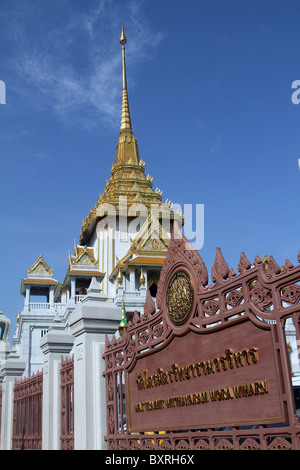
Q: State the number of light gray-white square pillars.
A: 3